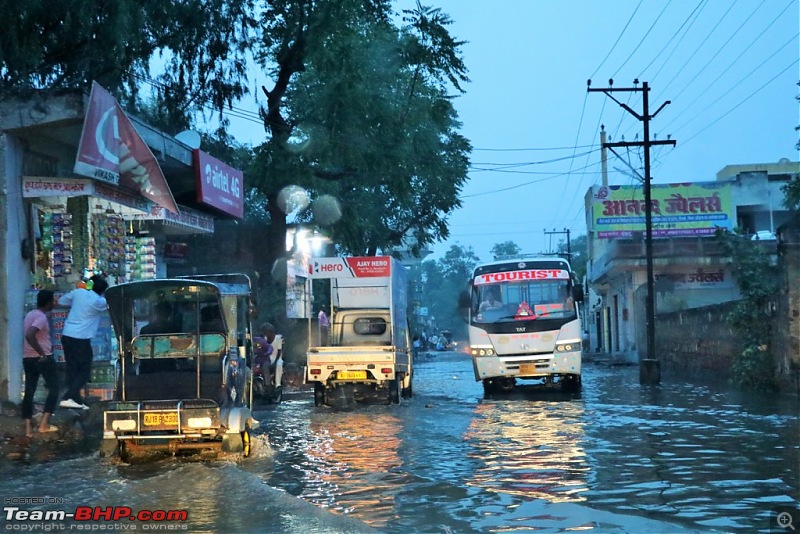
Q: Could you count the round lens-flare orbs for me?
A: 2